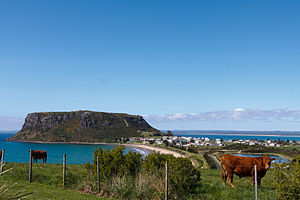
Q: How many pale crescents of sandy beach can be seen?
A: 1